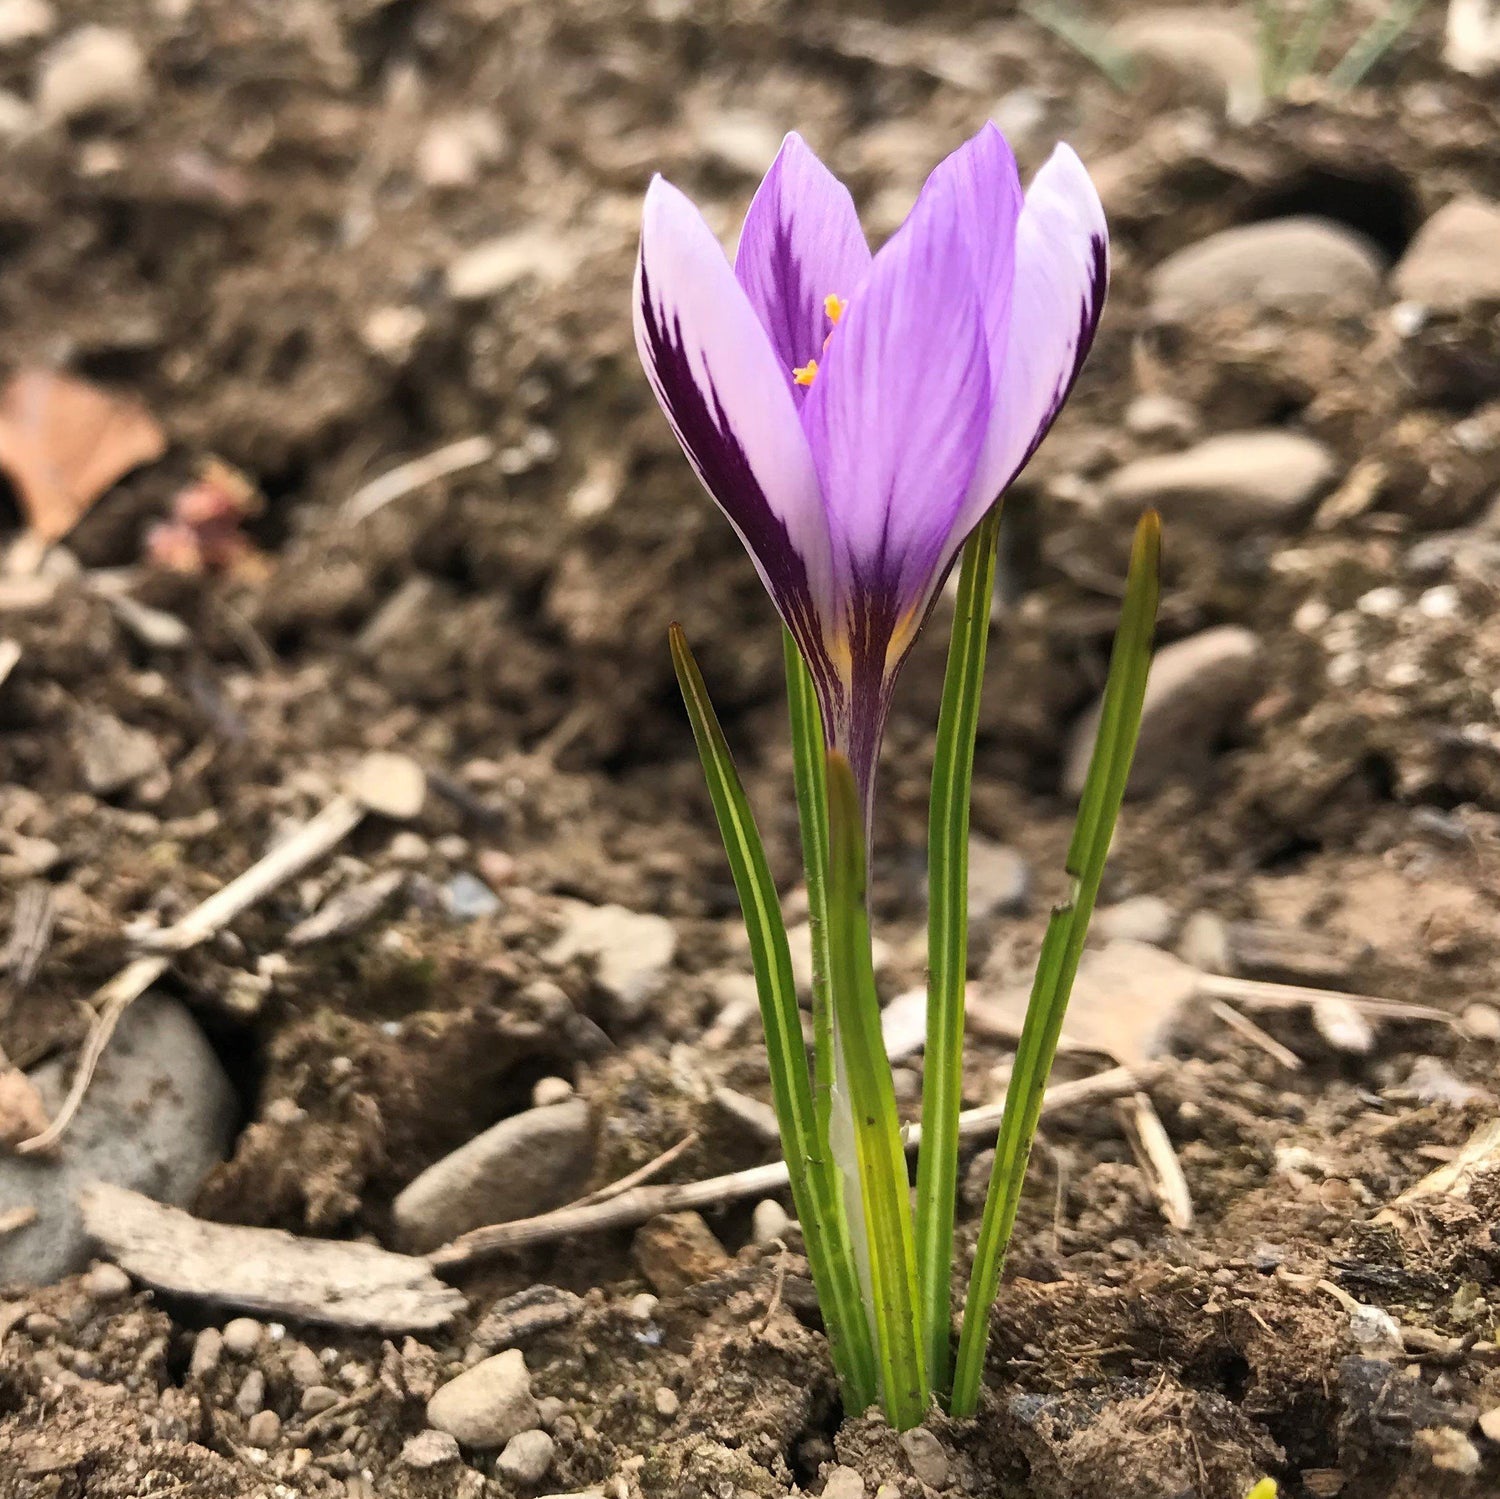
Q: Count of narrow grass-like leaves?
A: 5